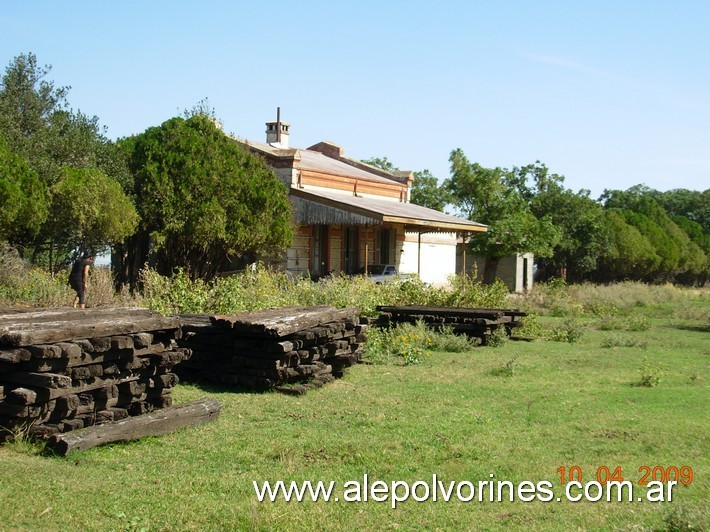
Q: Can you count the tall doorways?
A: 3